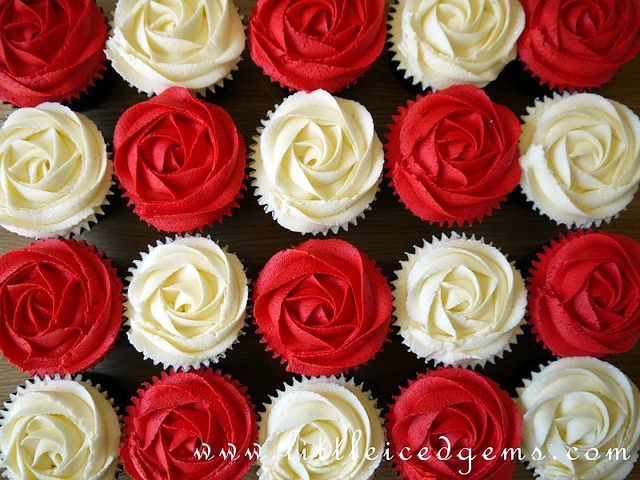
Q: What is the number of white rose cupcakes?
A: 10